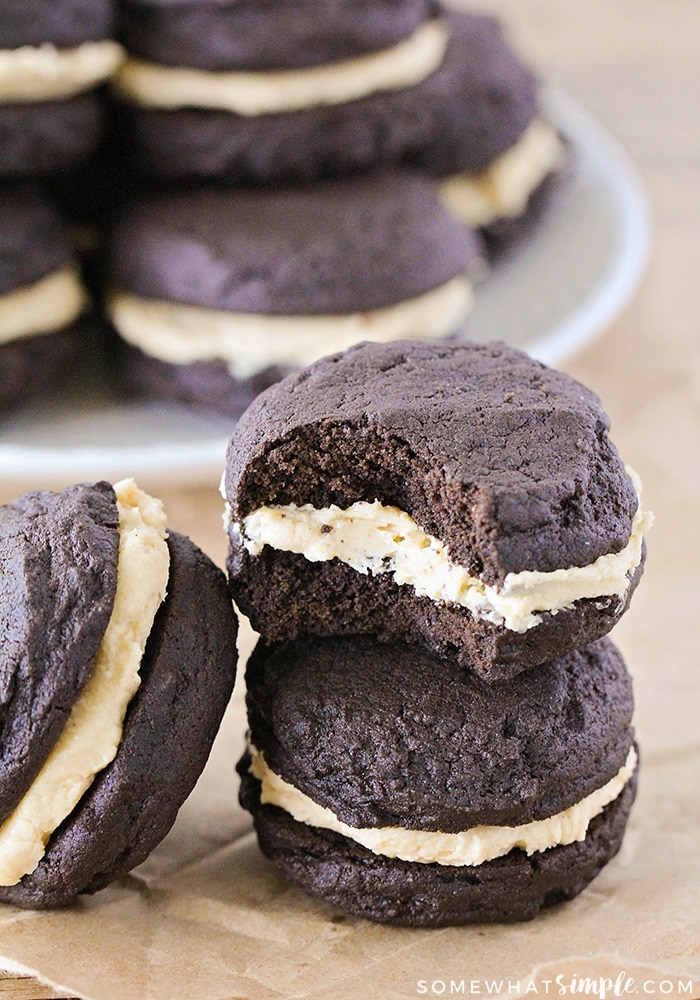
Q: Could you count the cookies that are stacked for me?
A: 2